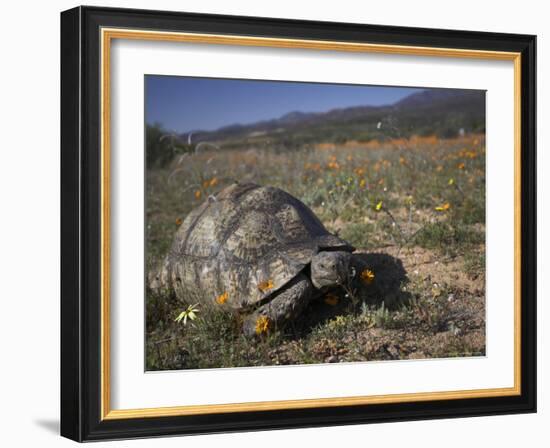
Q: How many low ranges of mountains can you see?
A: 1